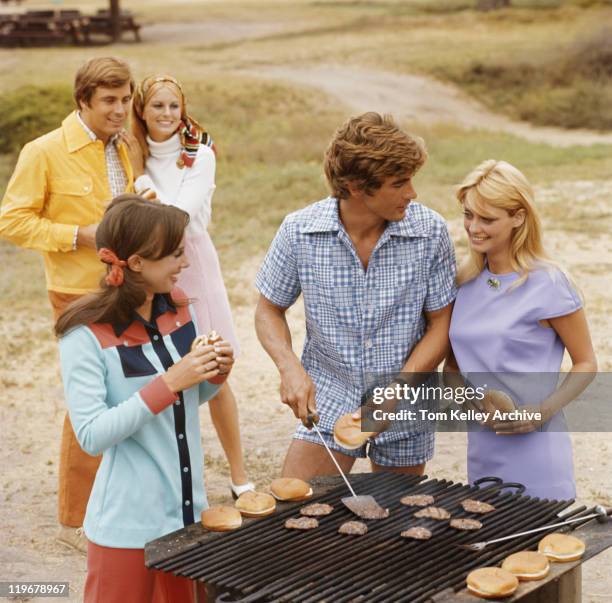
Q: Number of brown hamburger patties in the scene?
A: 9